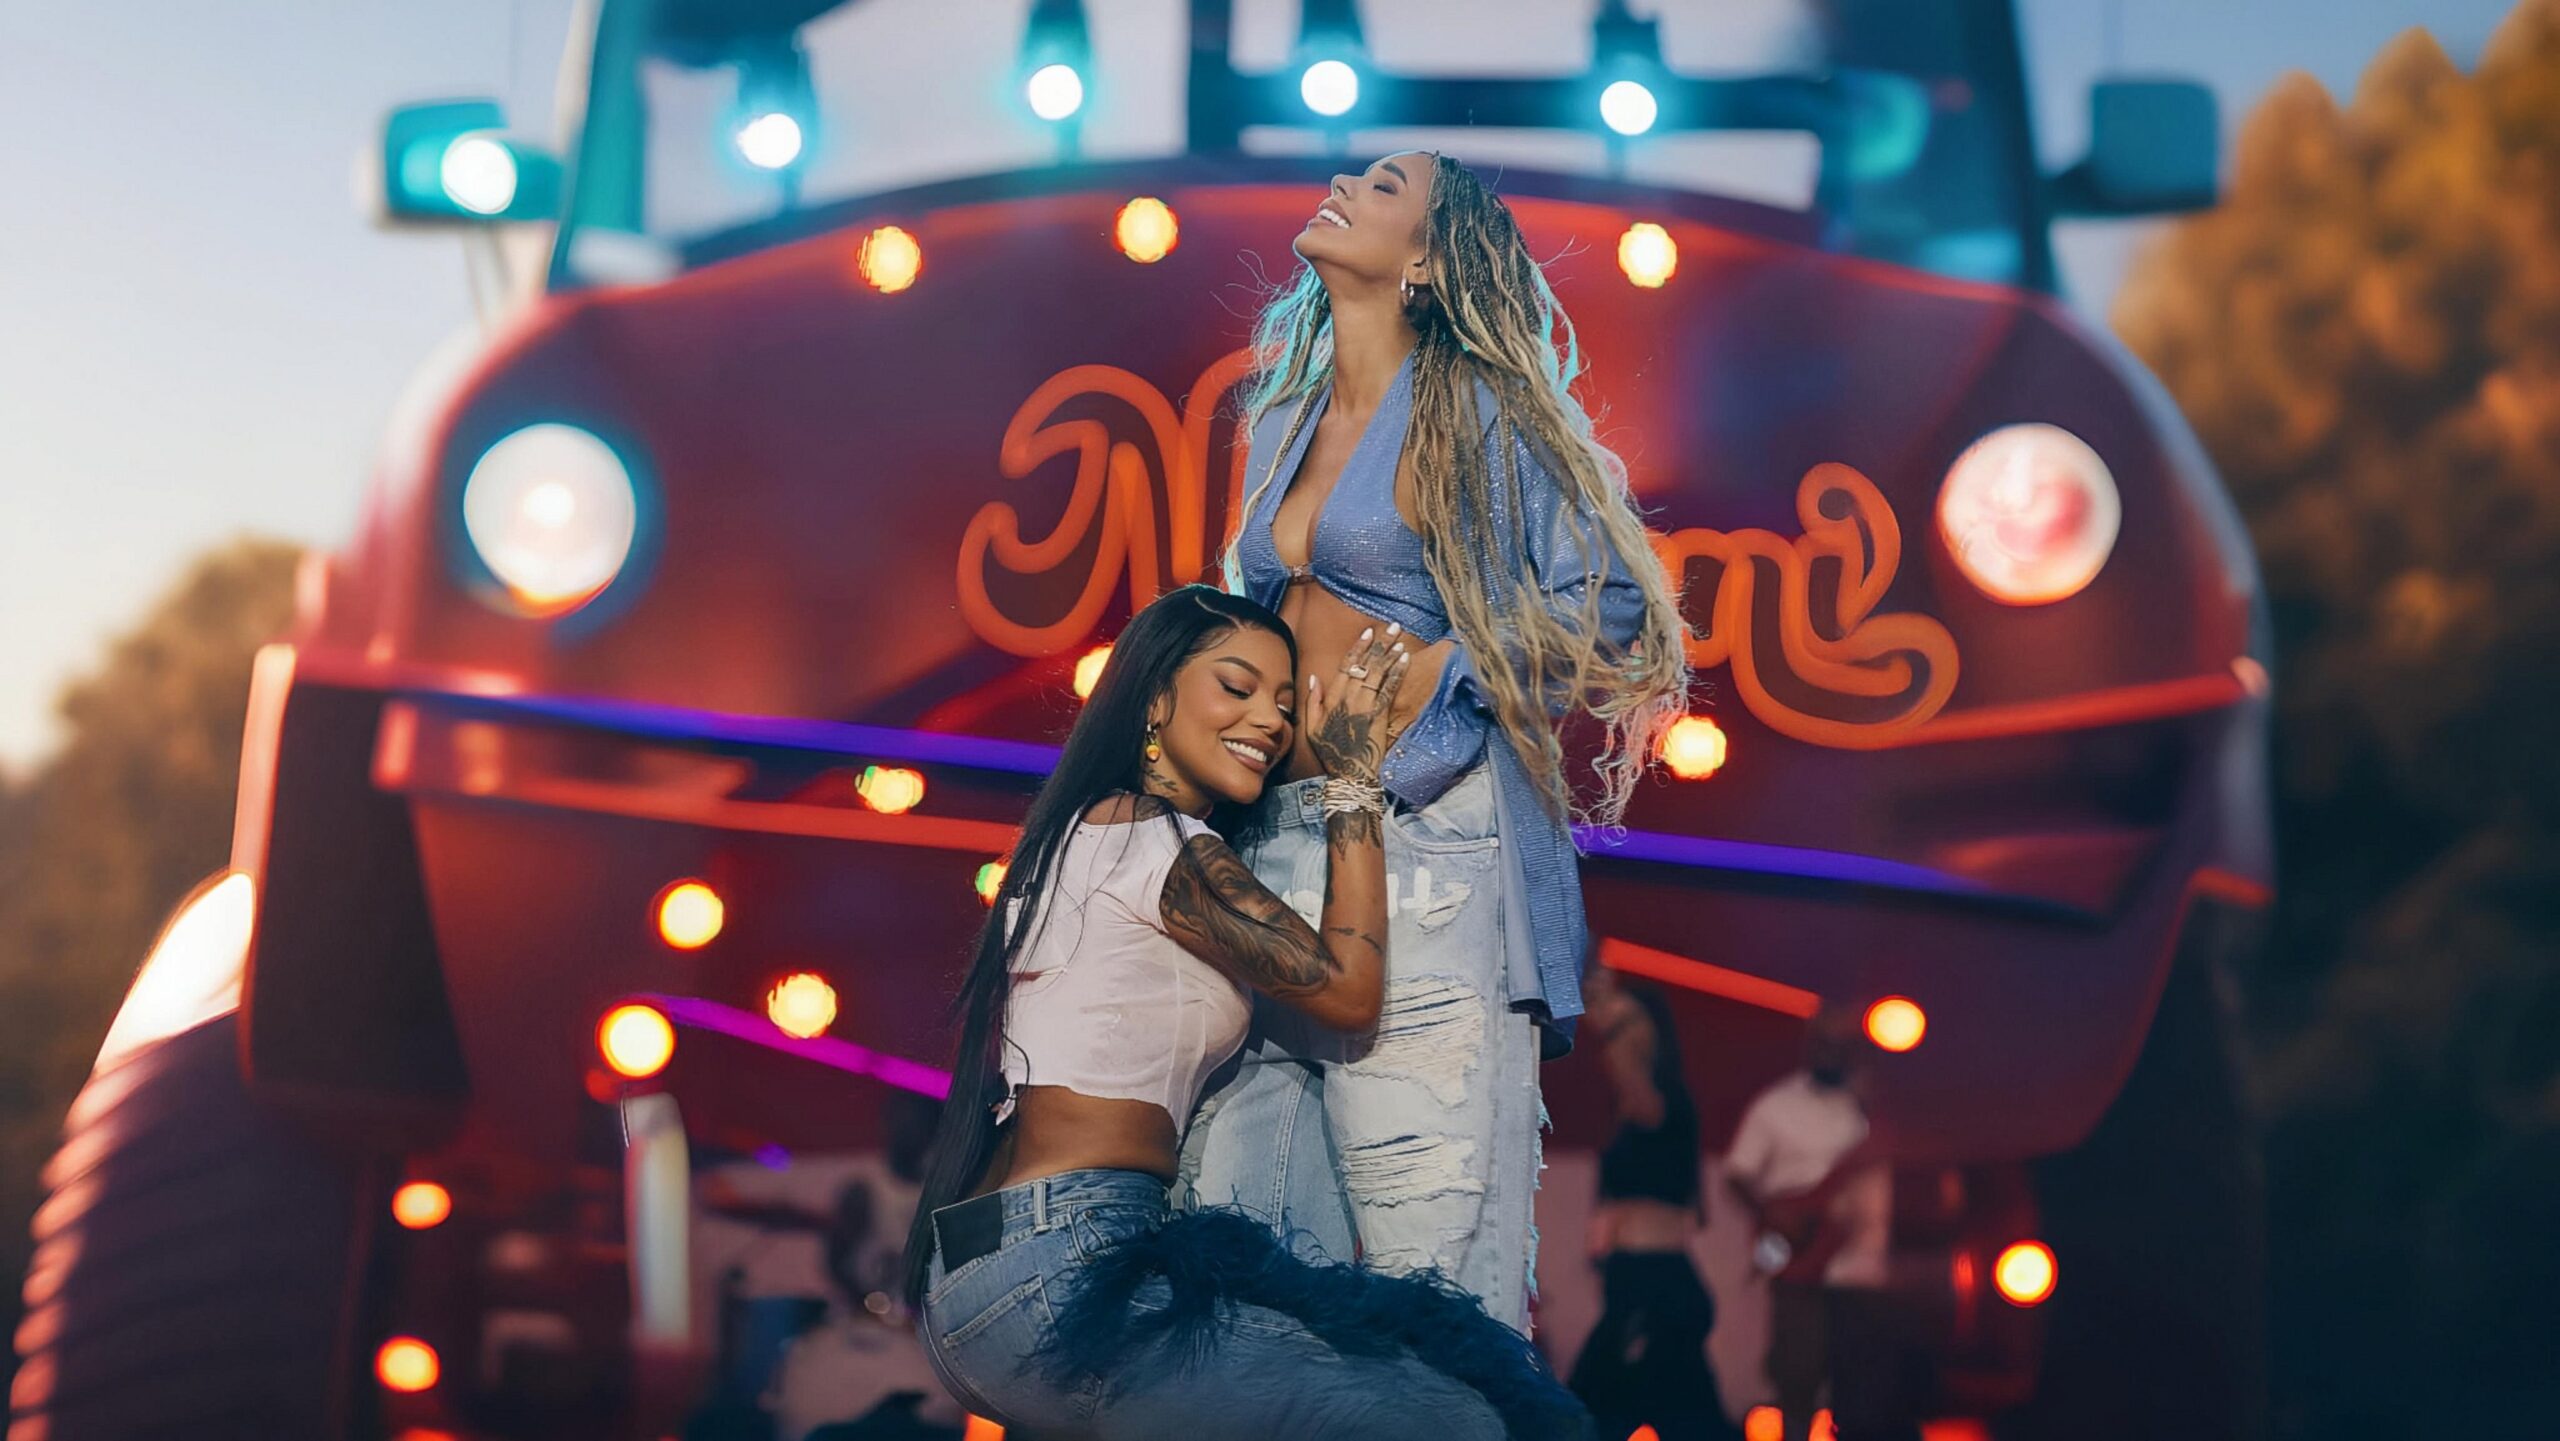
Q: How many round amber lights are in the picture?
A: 14